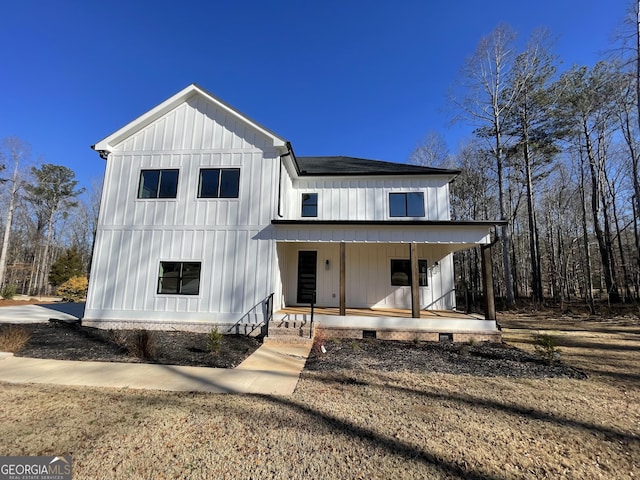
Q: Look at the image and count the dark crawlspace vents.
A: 2